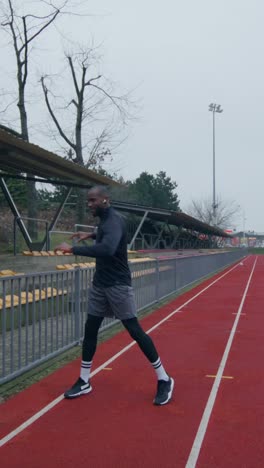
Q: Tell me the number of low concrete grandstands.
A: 1